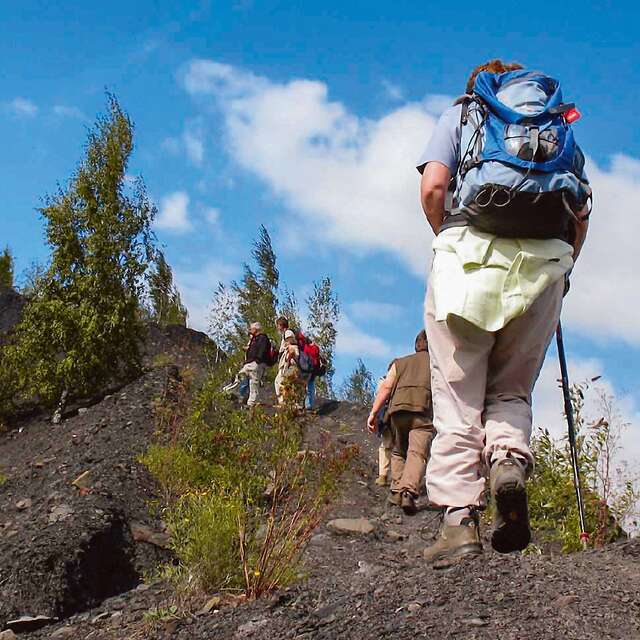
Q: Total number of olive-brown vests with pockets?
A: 1